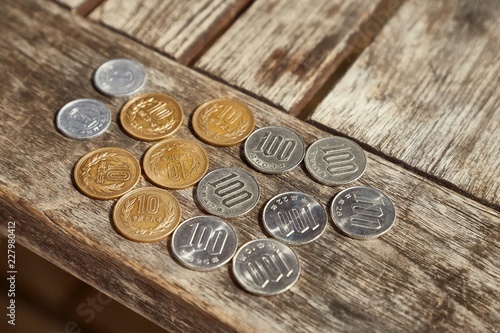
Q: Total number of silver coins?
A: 9